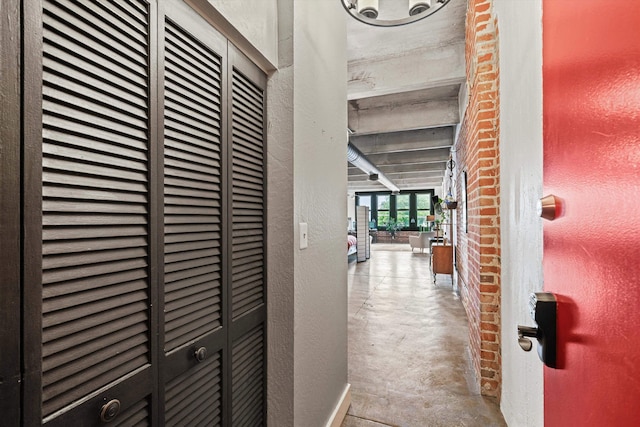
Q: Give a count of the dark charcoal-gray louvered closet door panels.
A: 3